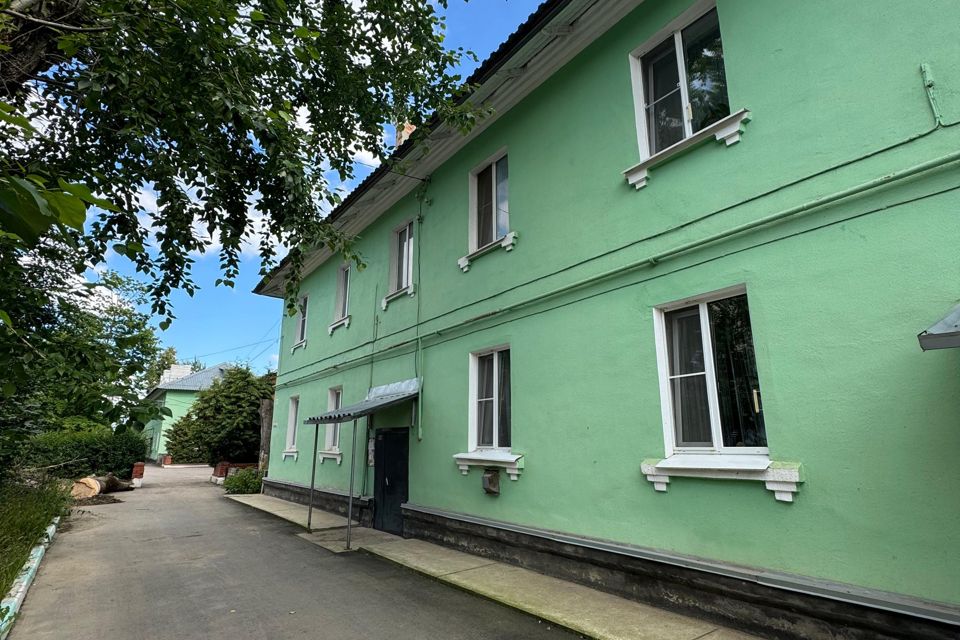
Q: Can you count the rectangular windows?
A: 9